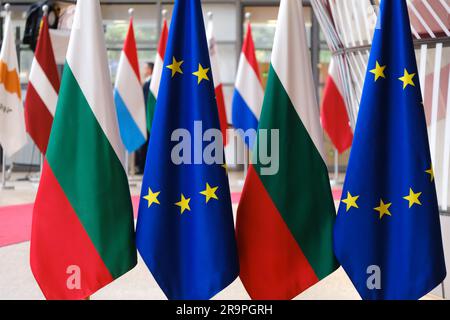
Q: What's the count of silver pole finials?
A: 6